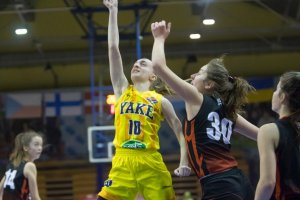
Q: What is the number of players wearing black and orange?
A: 3